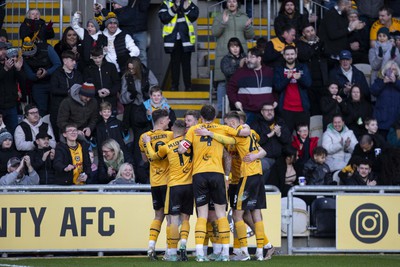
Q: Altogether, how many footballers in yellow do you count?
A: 6